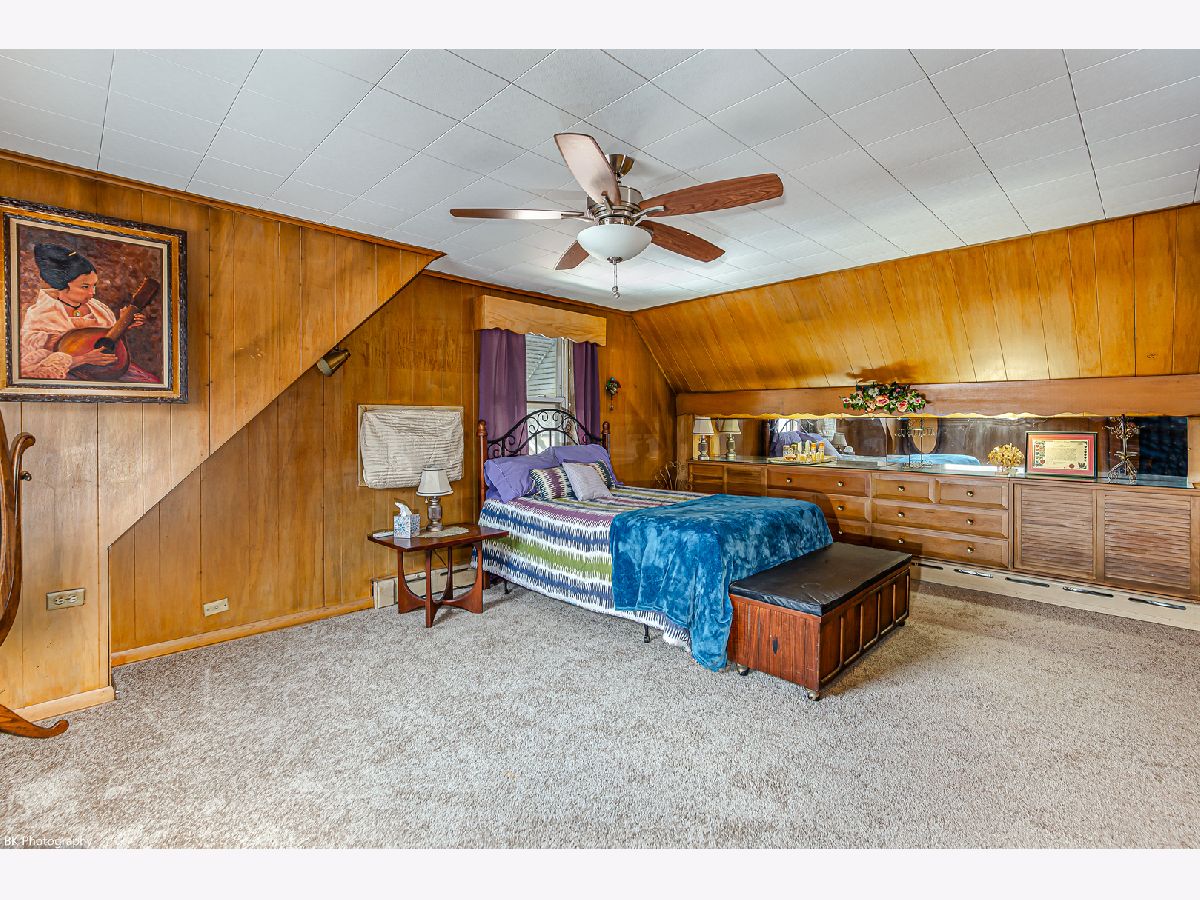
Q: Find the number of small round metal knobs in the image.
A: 10